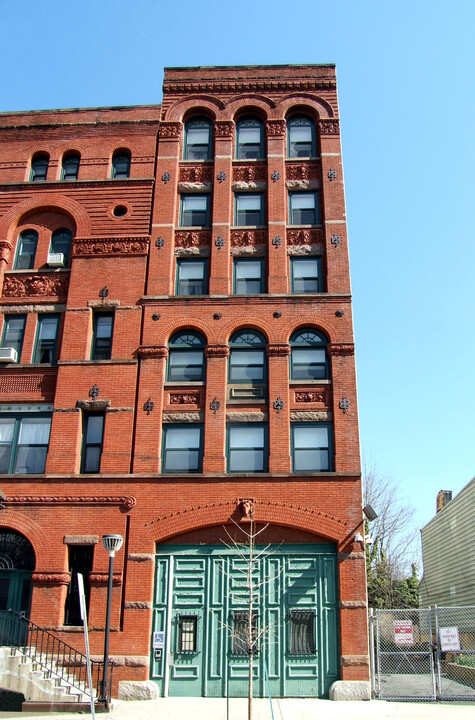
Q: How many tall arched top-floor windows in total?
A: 3